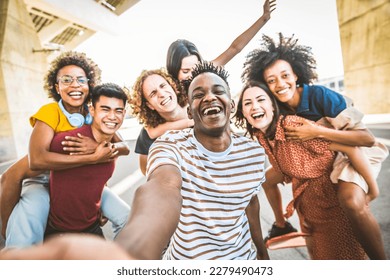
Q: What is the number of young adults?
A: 7